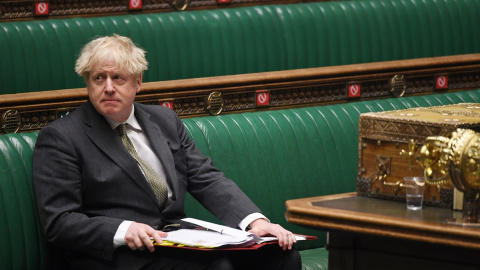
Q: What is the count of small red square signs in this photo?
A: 7